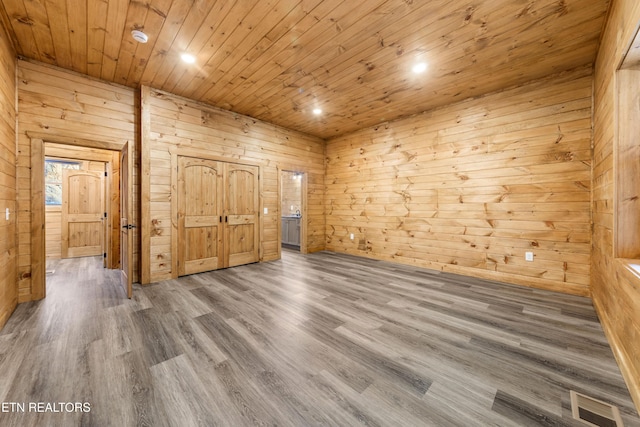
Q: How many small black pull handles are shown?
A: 2